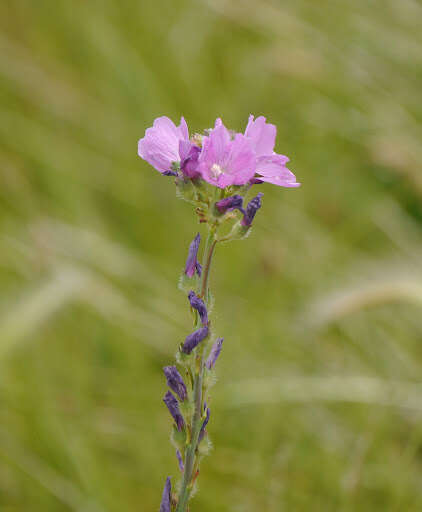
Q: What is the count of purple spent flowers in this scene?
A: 11